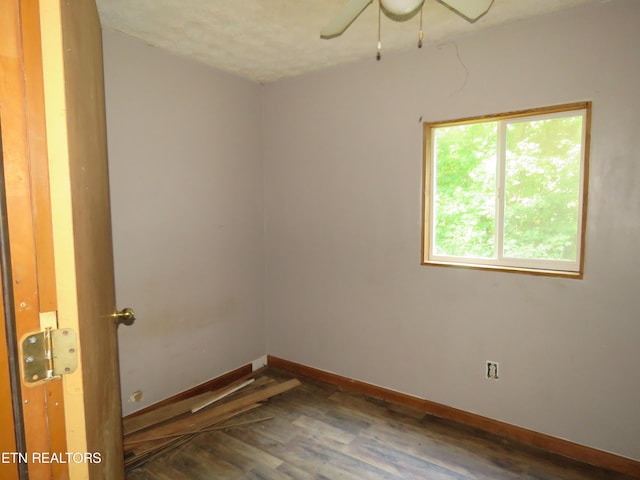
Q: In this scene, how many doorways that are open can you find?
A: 1